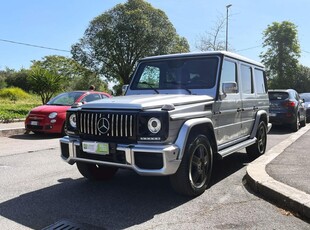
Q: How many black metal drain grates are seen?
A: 1